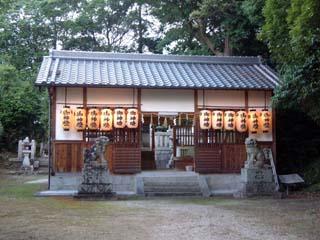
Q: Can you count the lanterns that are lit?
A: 12